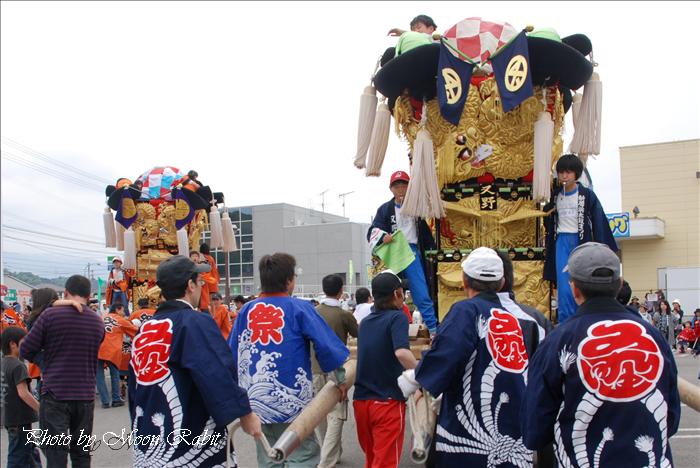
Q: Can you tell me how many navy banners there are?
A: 2